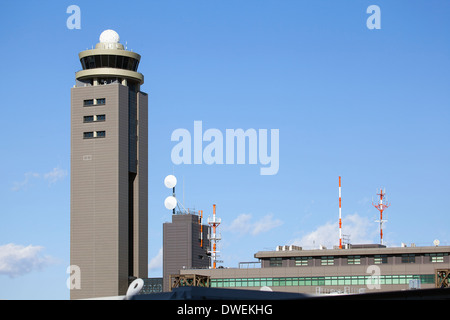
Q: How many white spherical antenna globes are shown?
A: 3